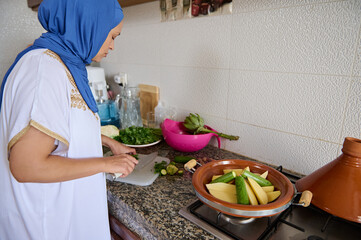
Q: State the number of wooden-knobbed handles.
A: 2